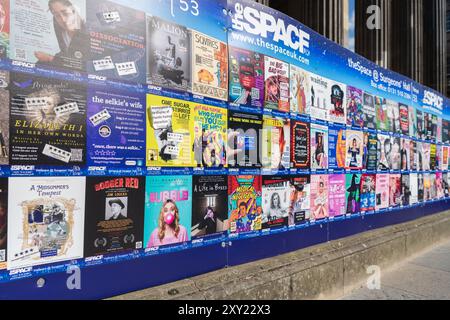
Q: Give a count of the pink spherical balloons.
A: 1